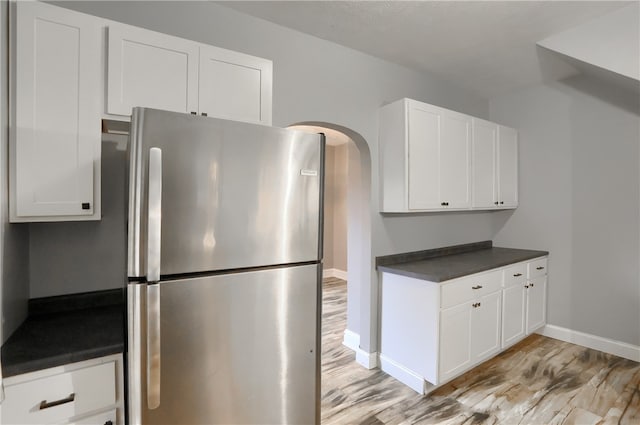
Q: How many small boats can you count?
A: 0